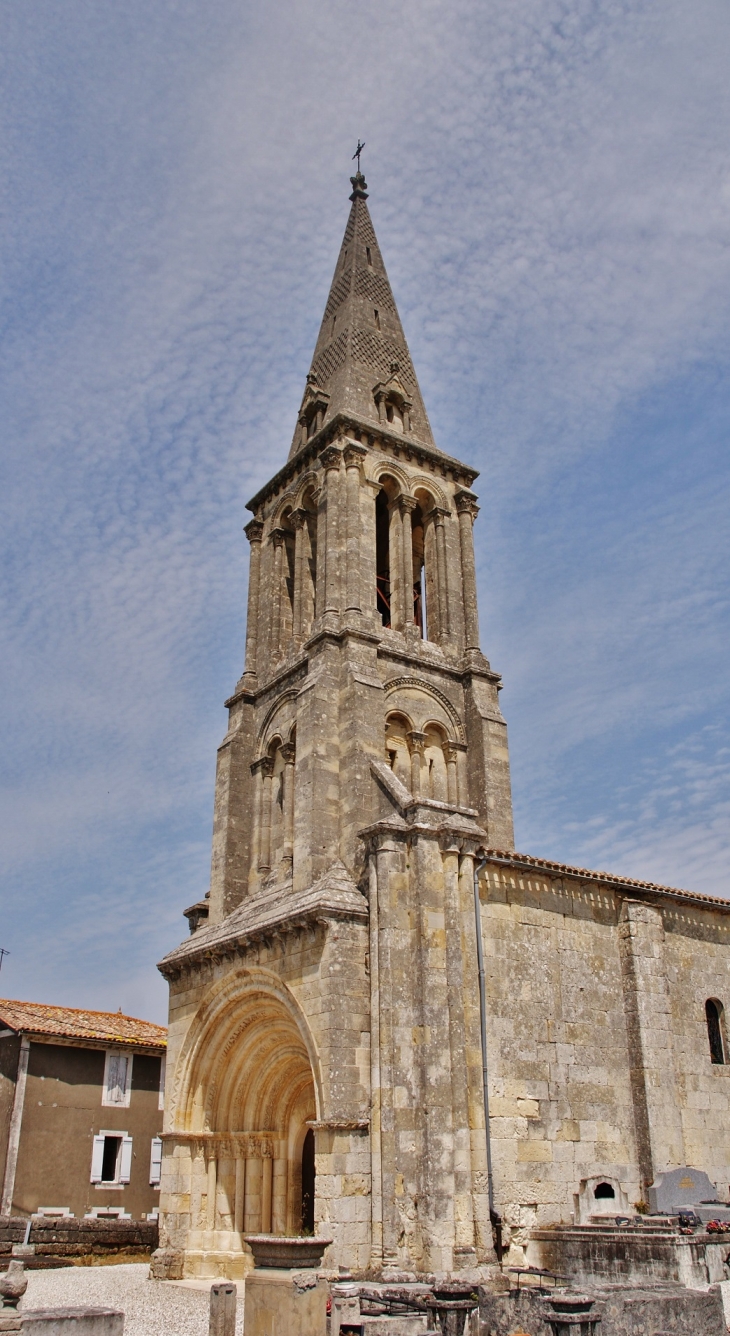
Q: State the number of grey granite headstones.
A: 1